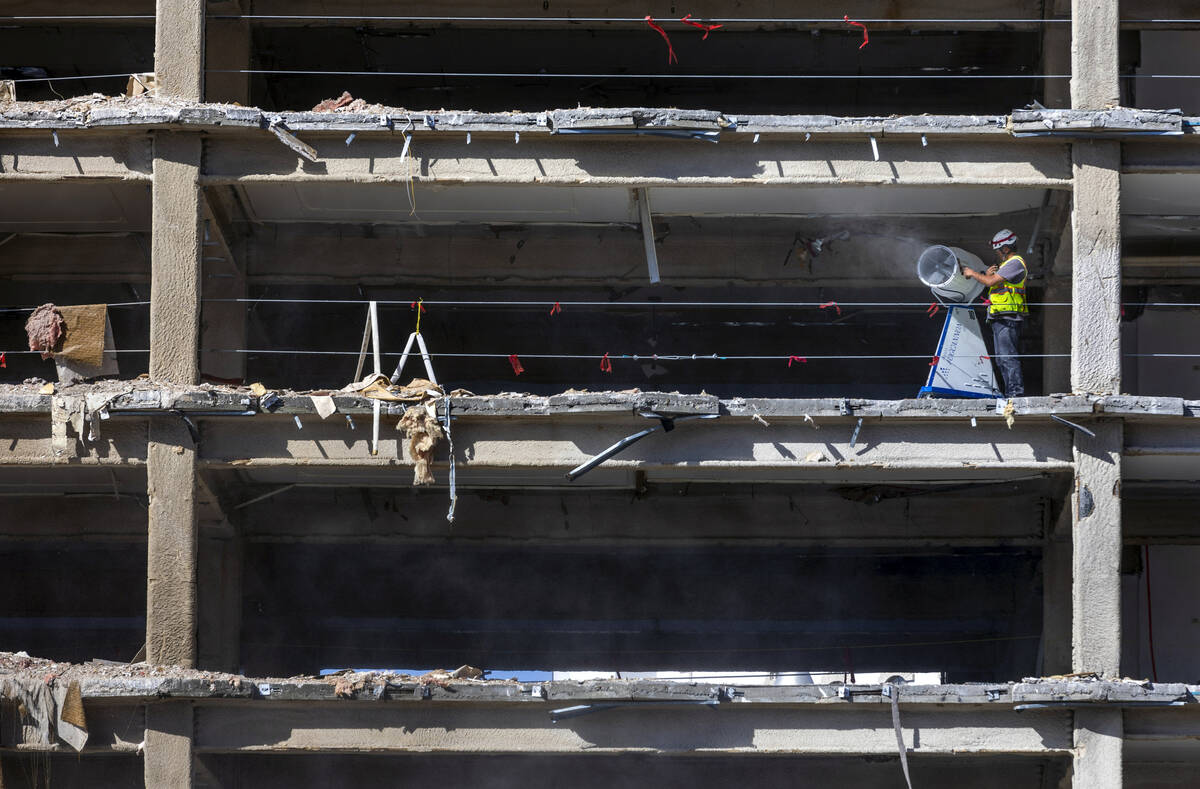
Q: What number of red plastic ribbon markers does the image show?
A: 14